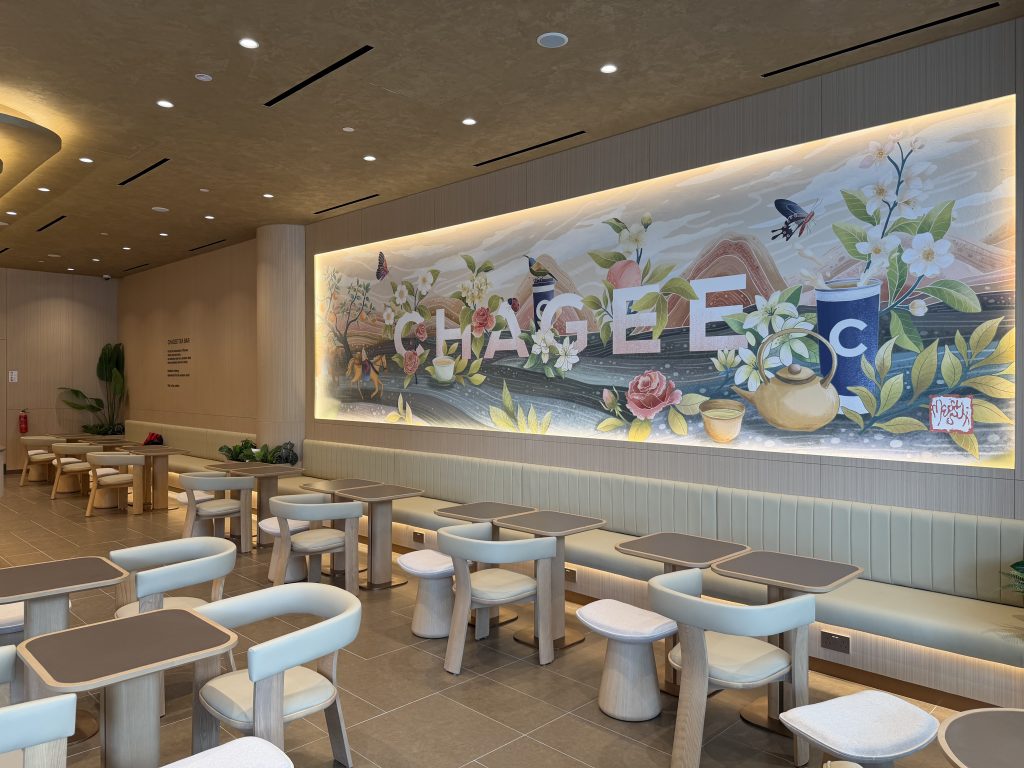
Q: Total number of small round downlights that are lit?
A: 14